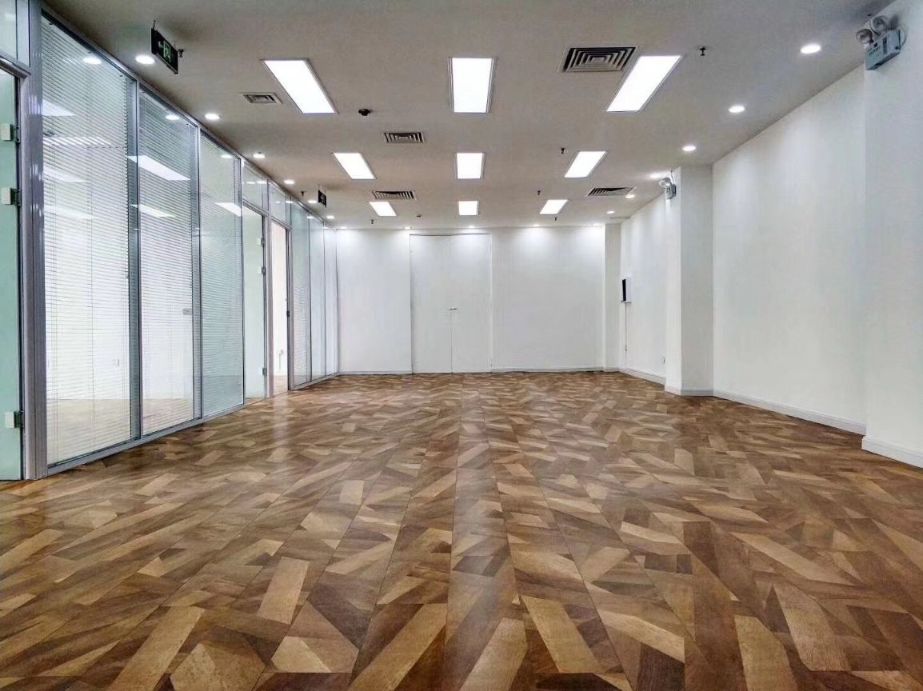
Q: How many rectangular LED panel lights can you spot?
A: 9